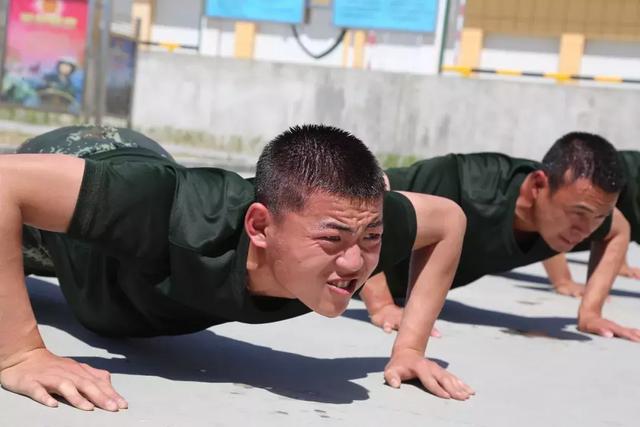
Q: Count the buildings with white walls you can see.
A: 1